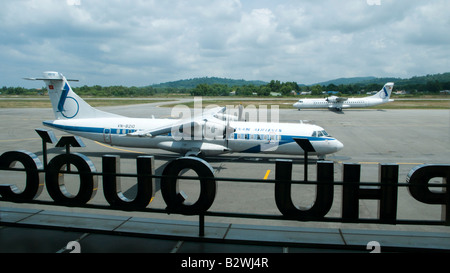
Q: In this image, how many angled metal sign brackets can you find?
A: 3